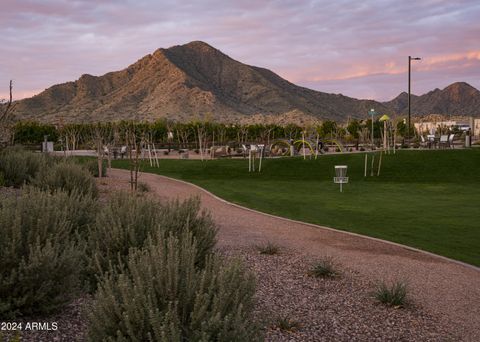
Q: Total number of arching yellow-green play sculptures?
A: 3